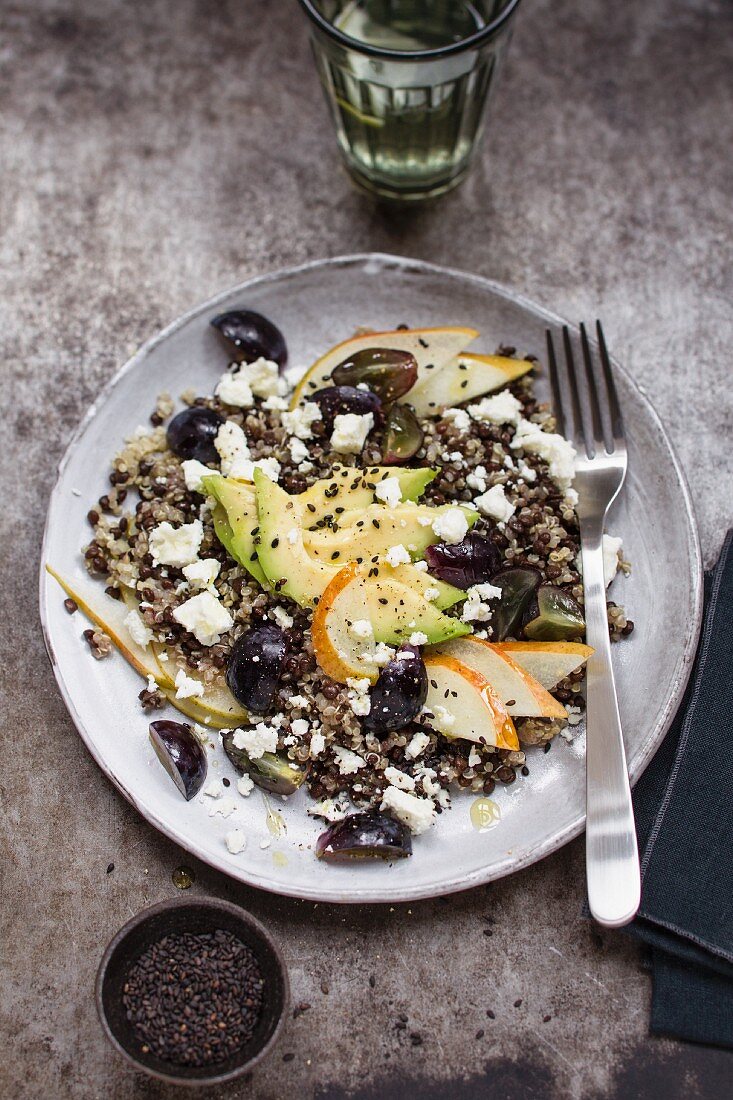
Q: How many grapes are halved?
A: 13